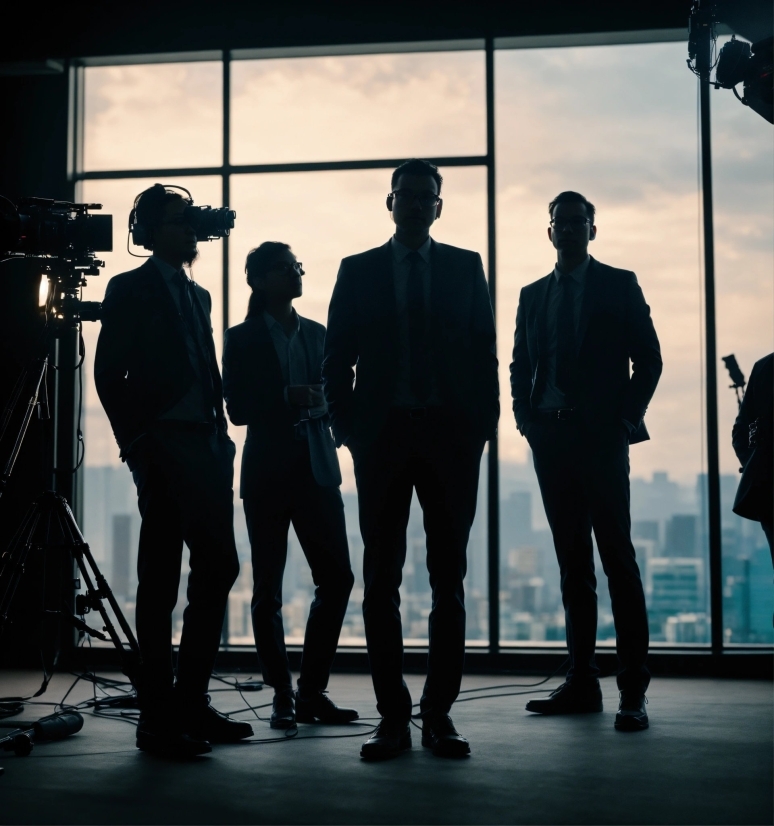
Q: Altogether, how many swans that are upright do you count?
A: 0